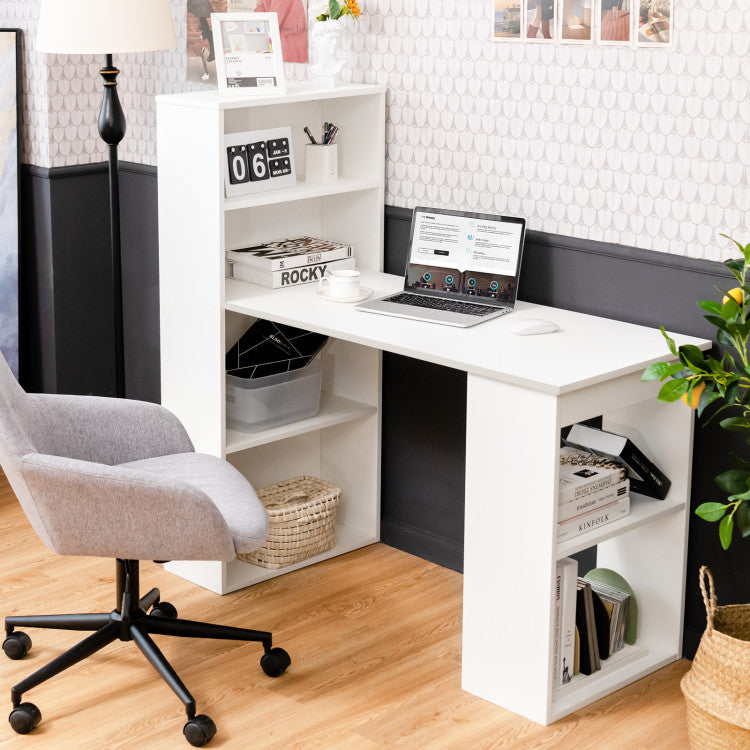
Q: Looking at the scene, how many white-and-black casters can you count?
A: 0